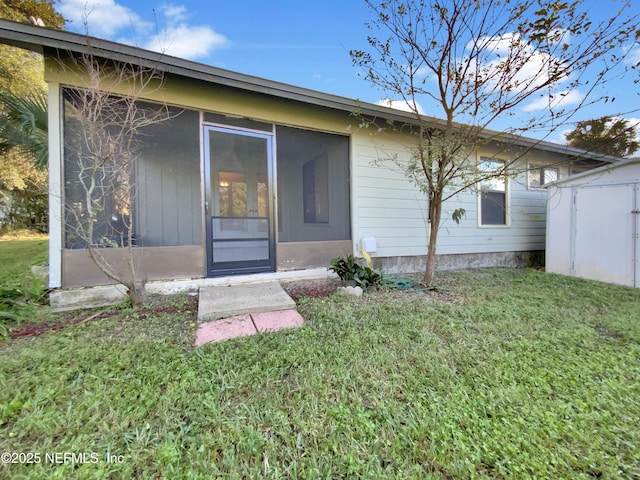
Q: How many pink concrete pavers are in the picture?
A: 2